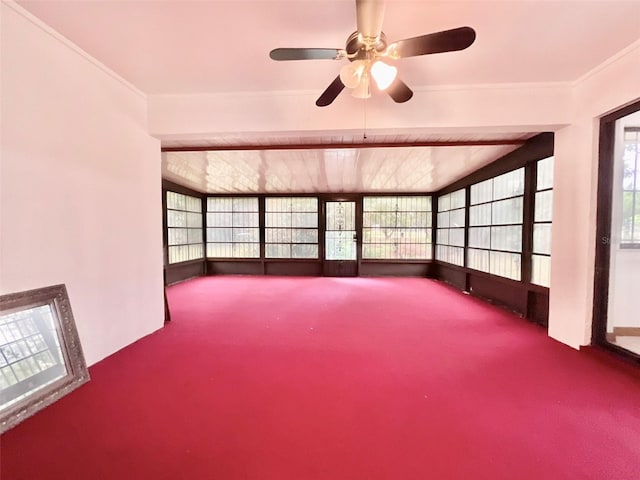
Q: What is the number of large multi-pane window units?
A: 7